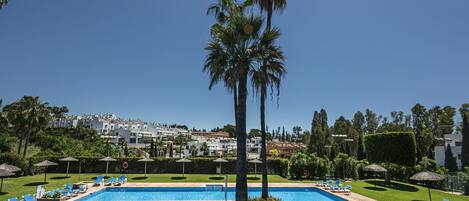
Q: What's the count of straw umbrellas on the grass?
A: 11